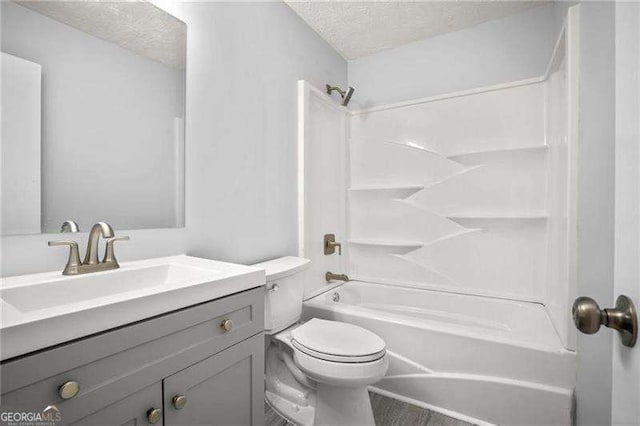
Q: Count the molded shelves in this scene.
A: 4